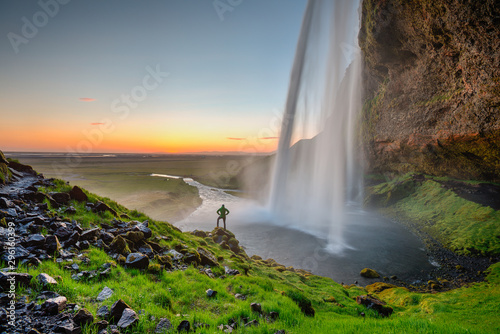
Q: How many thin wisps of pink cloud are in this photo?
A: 4